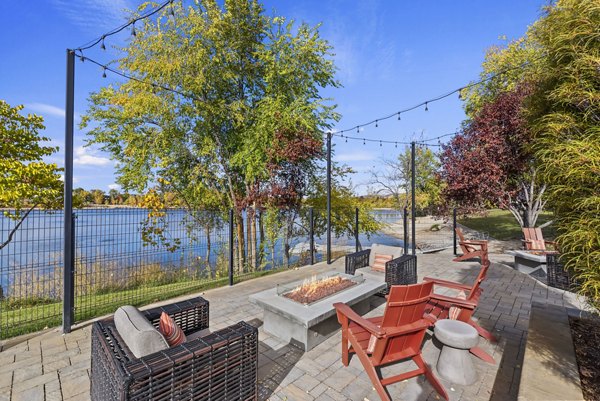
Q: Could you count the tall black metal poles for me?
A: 3